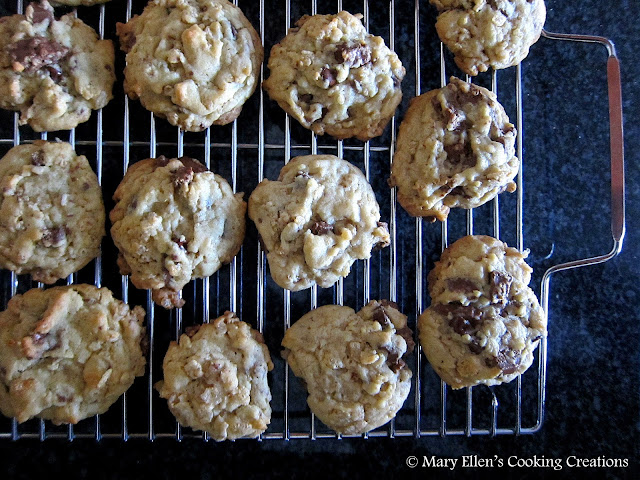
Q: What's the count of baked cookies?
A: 12